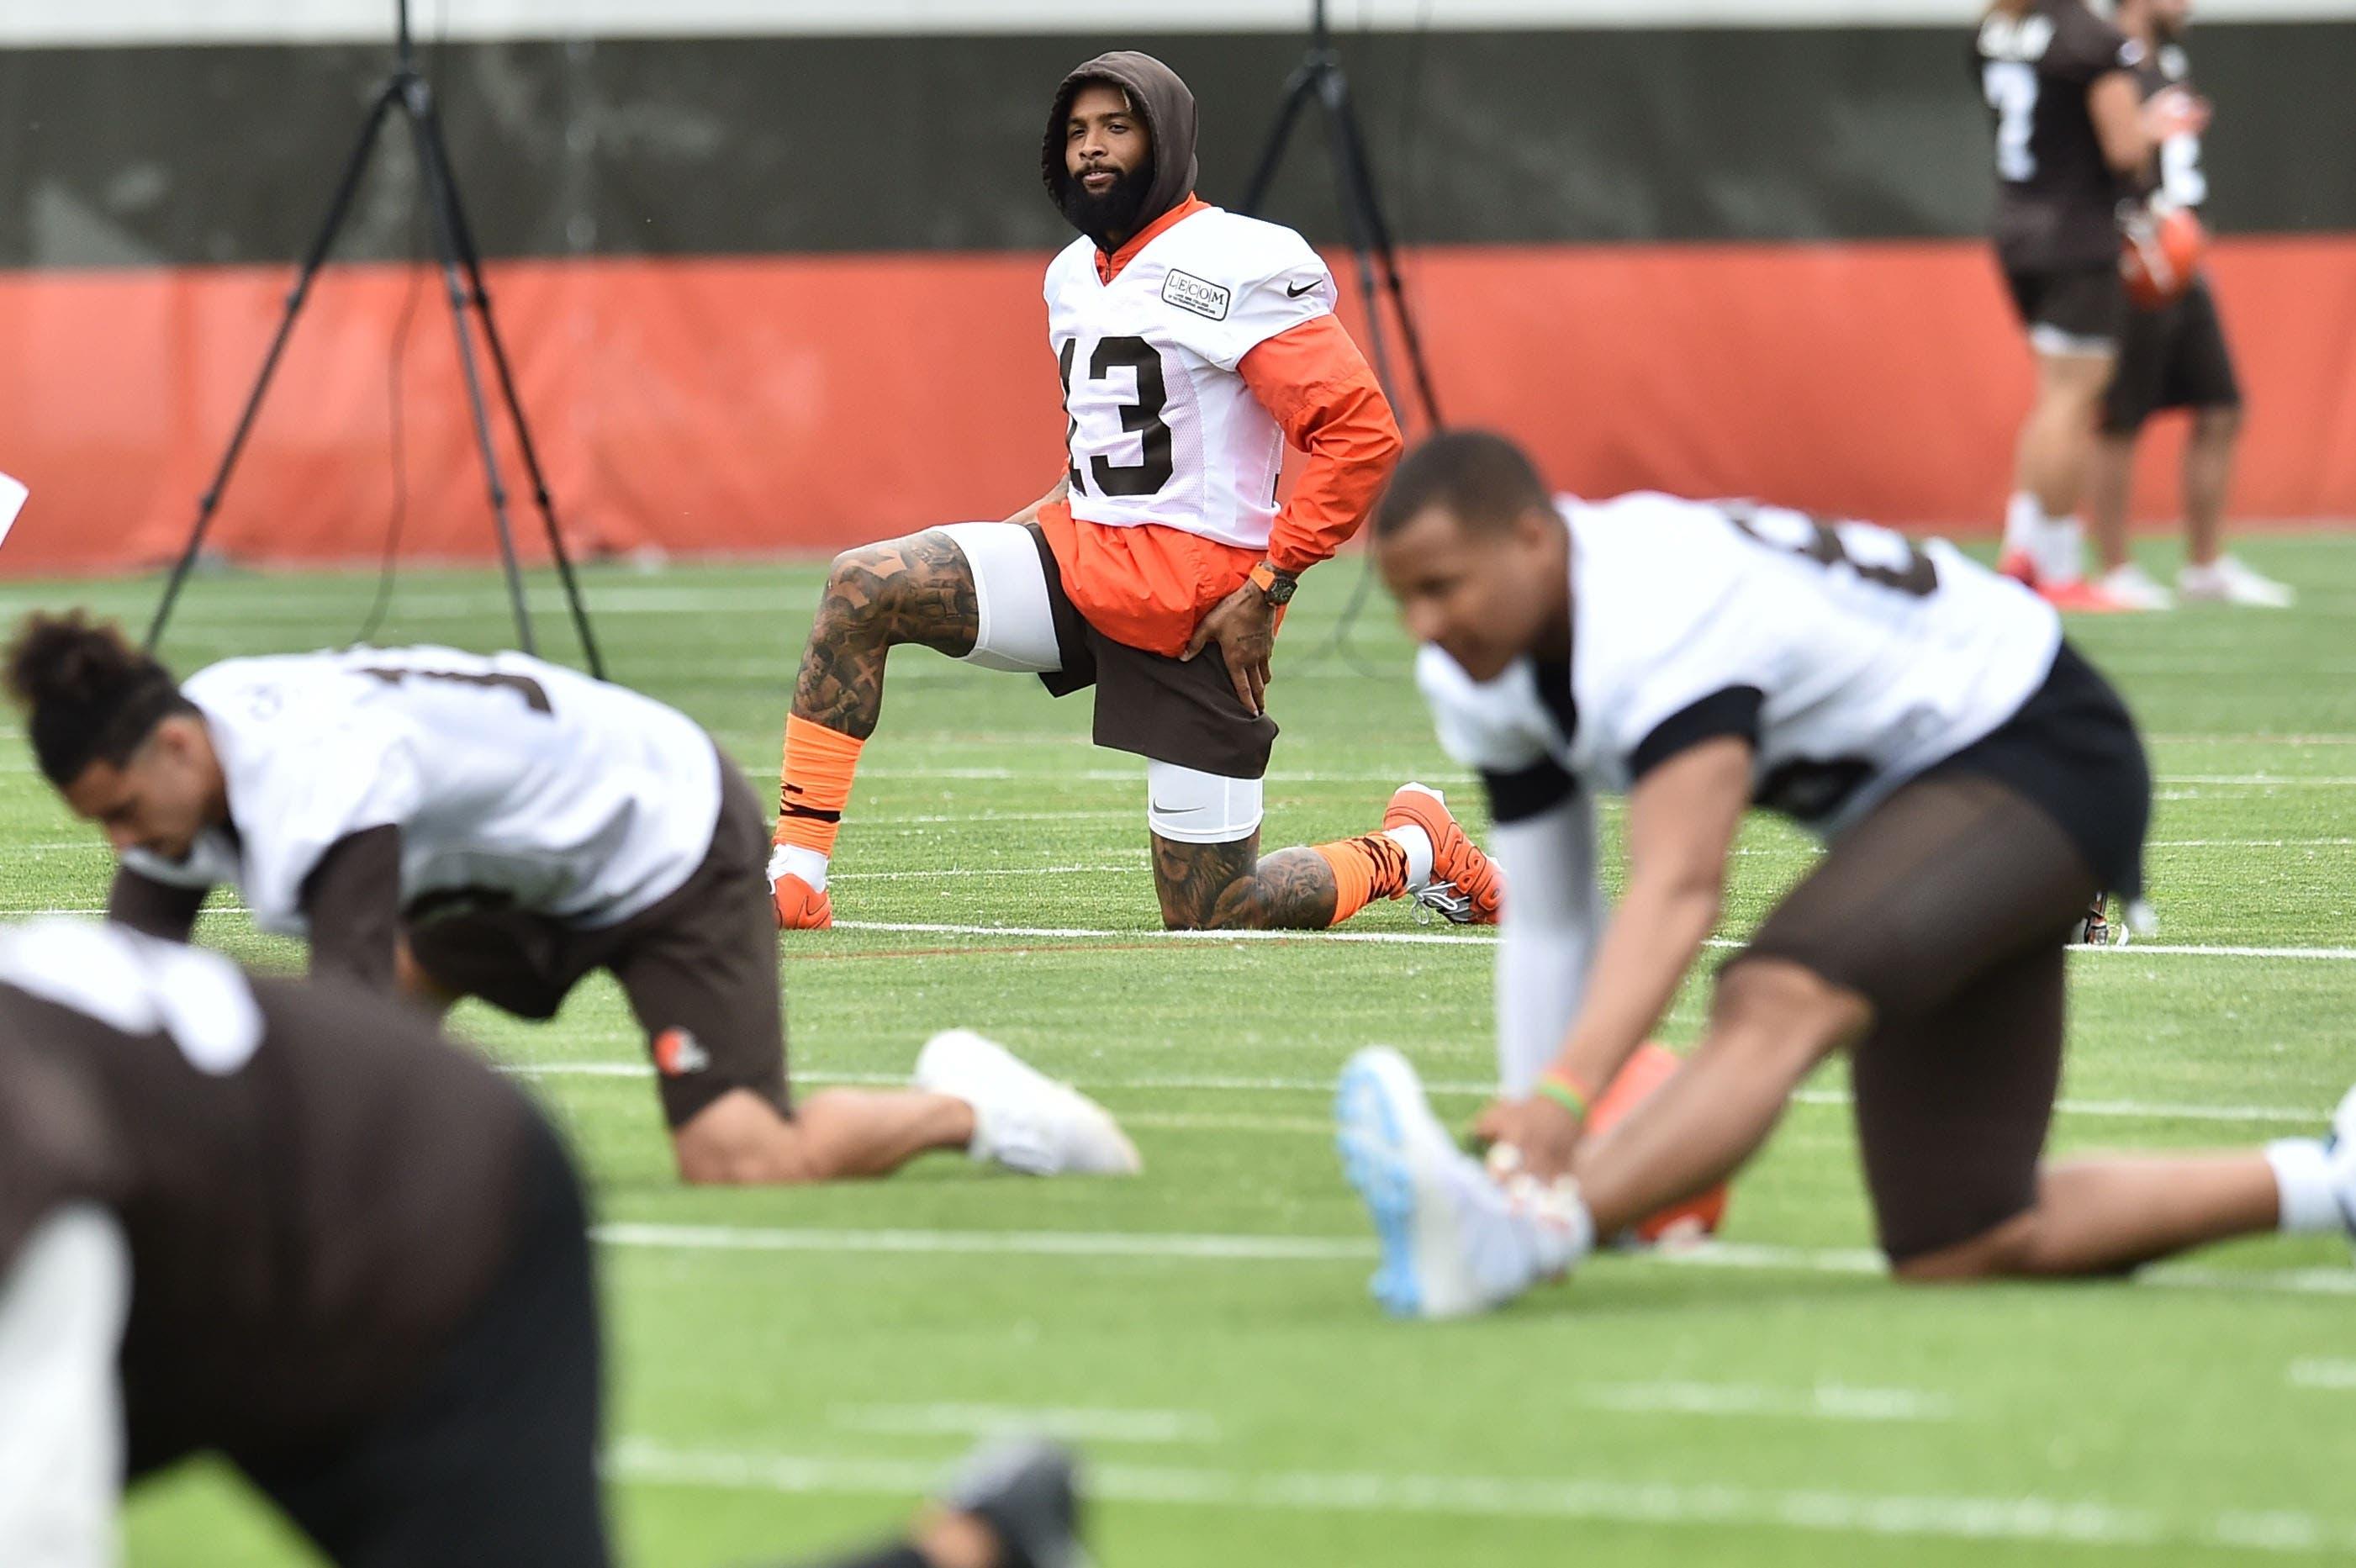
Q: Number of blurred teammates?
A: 5